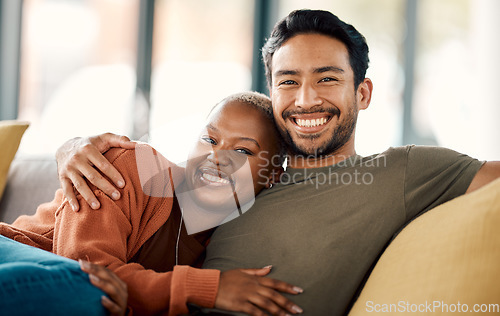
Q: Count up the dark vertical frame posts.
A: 4